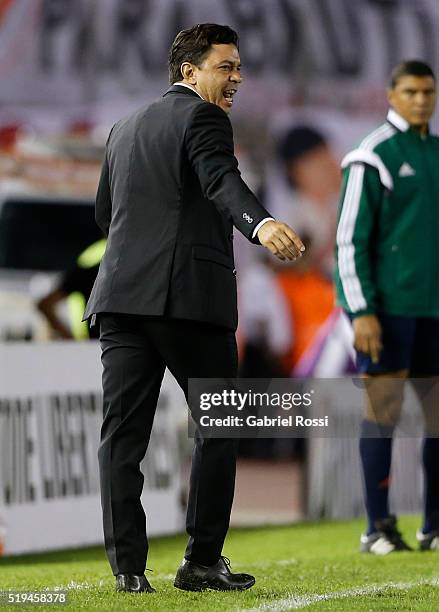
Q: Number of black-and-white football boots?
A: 2